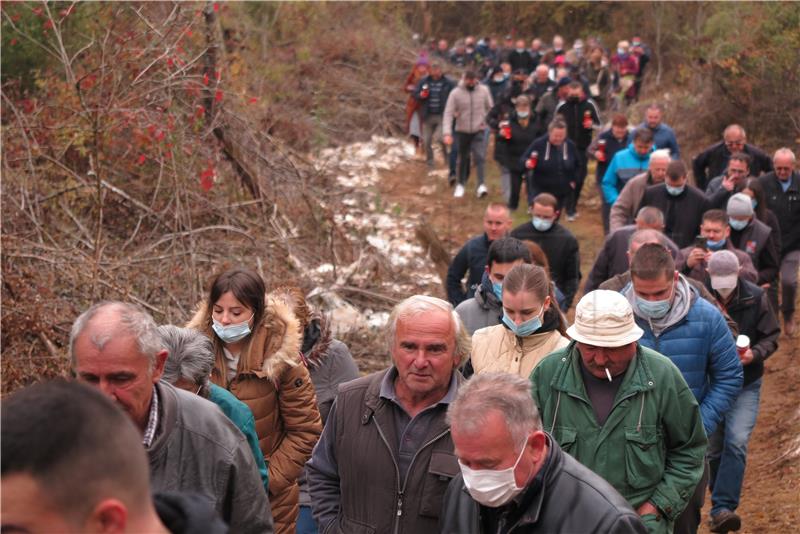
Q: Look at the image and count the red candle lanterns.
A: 6